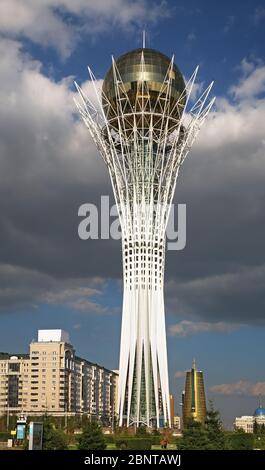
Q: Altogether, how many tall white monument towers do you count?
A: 1